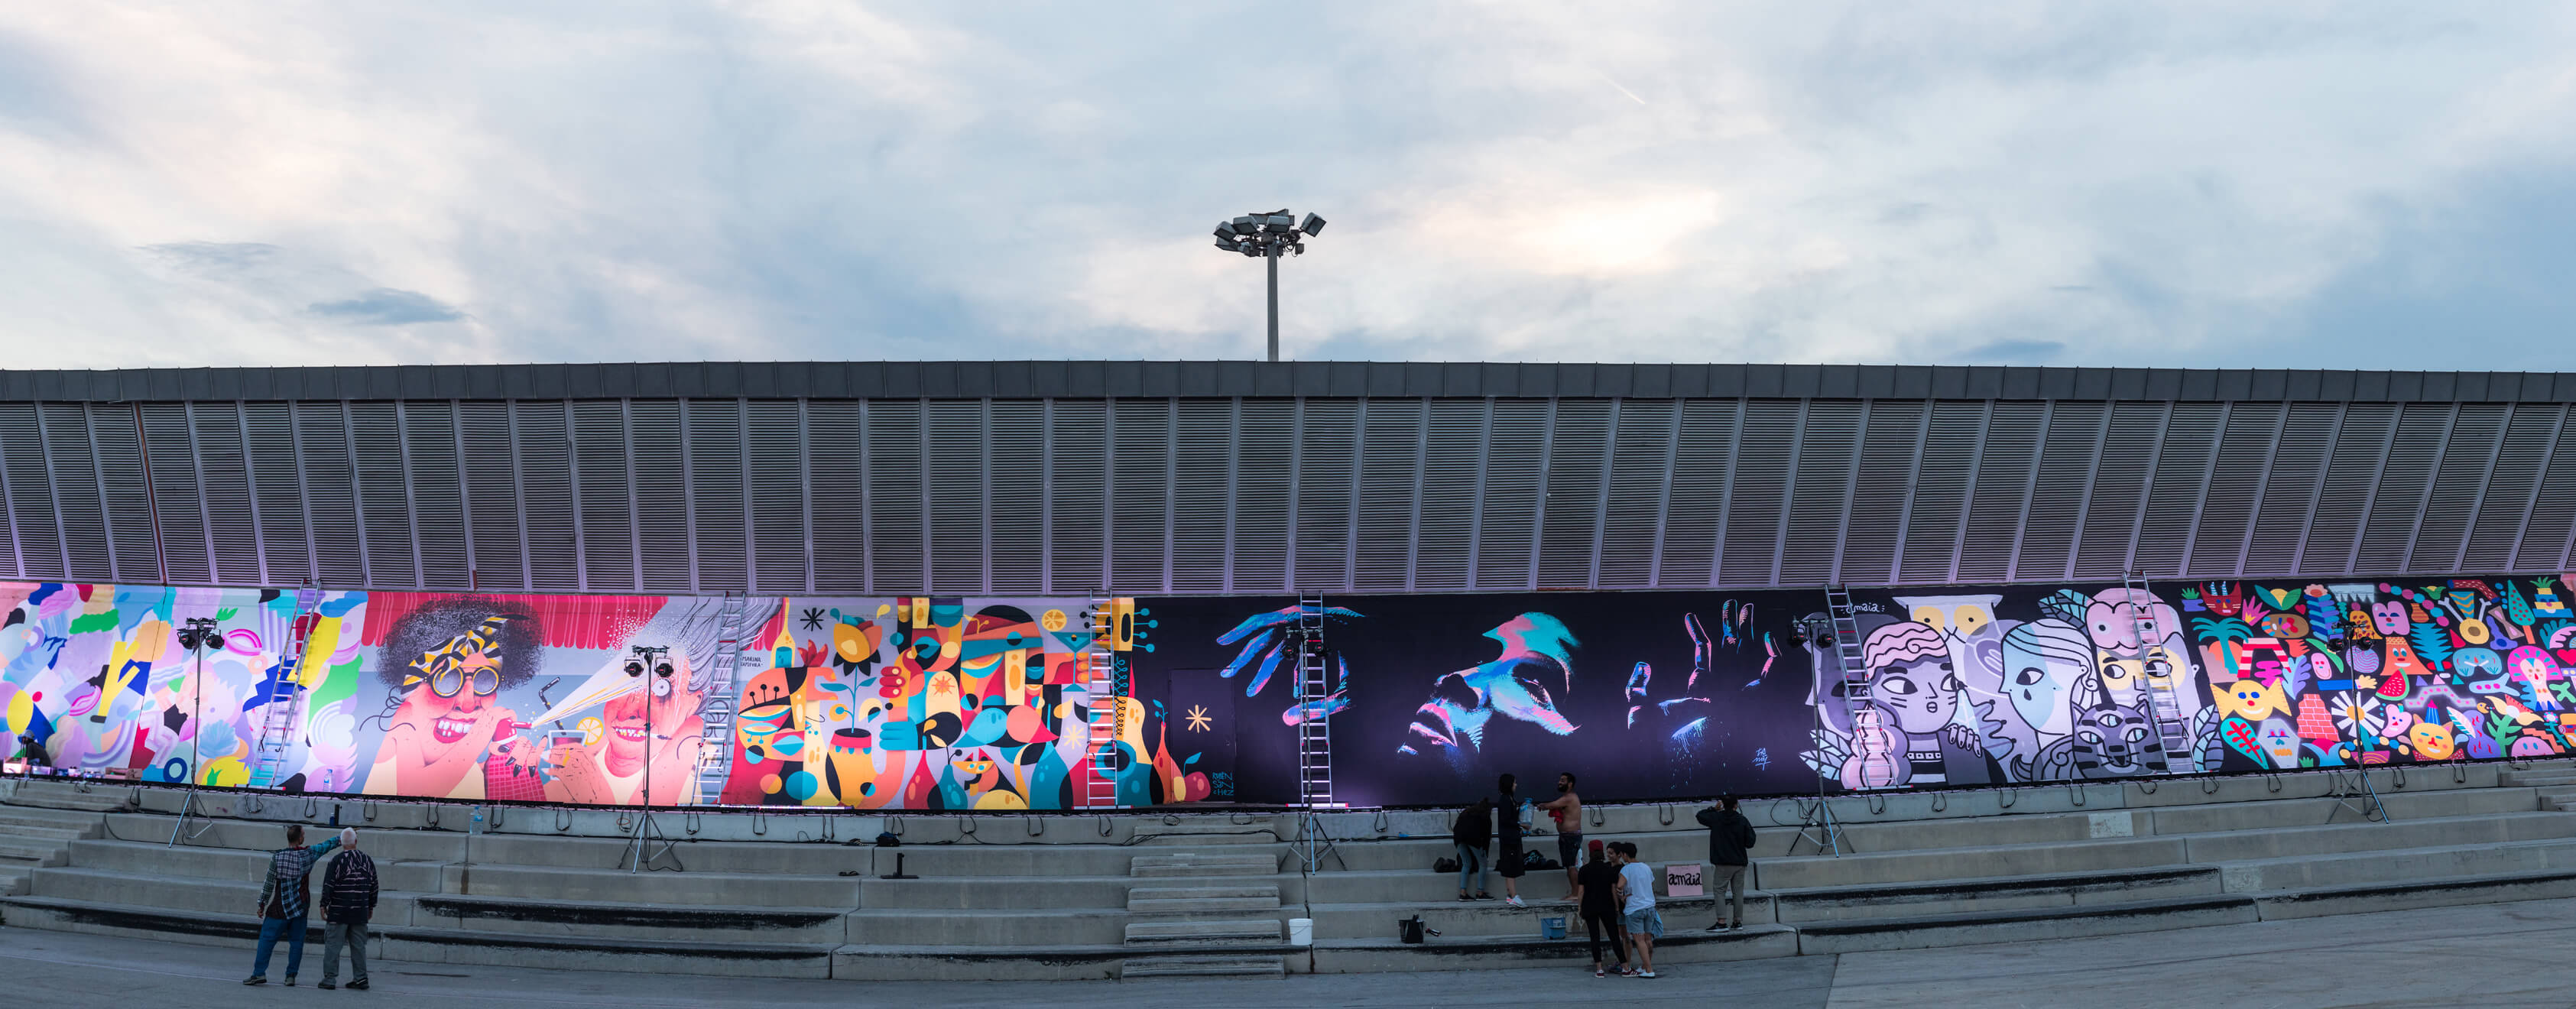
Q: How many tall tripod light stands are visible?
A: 5